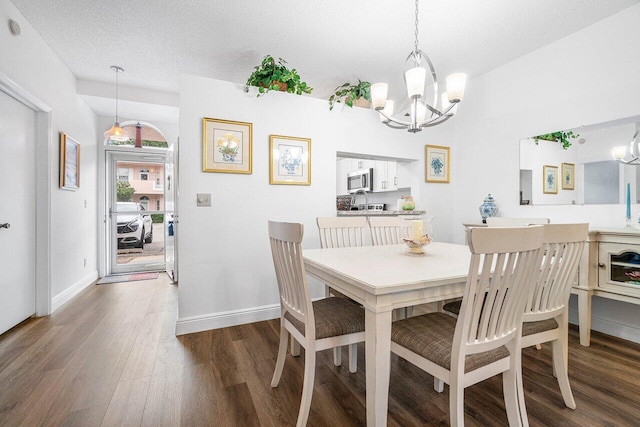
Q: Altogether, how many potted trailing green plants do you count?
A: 2